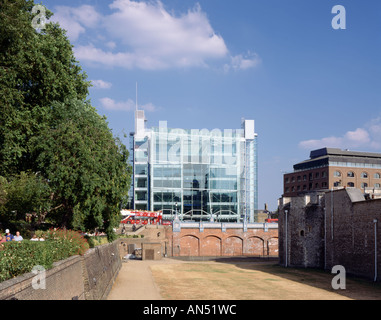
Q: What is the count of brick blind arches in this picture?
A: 5